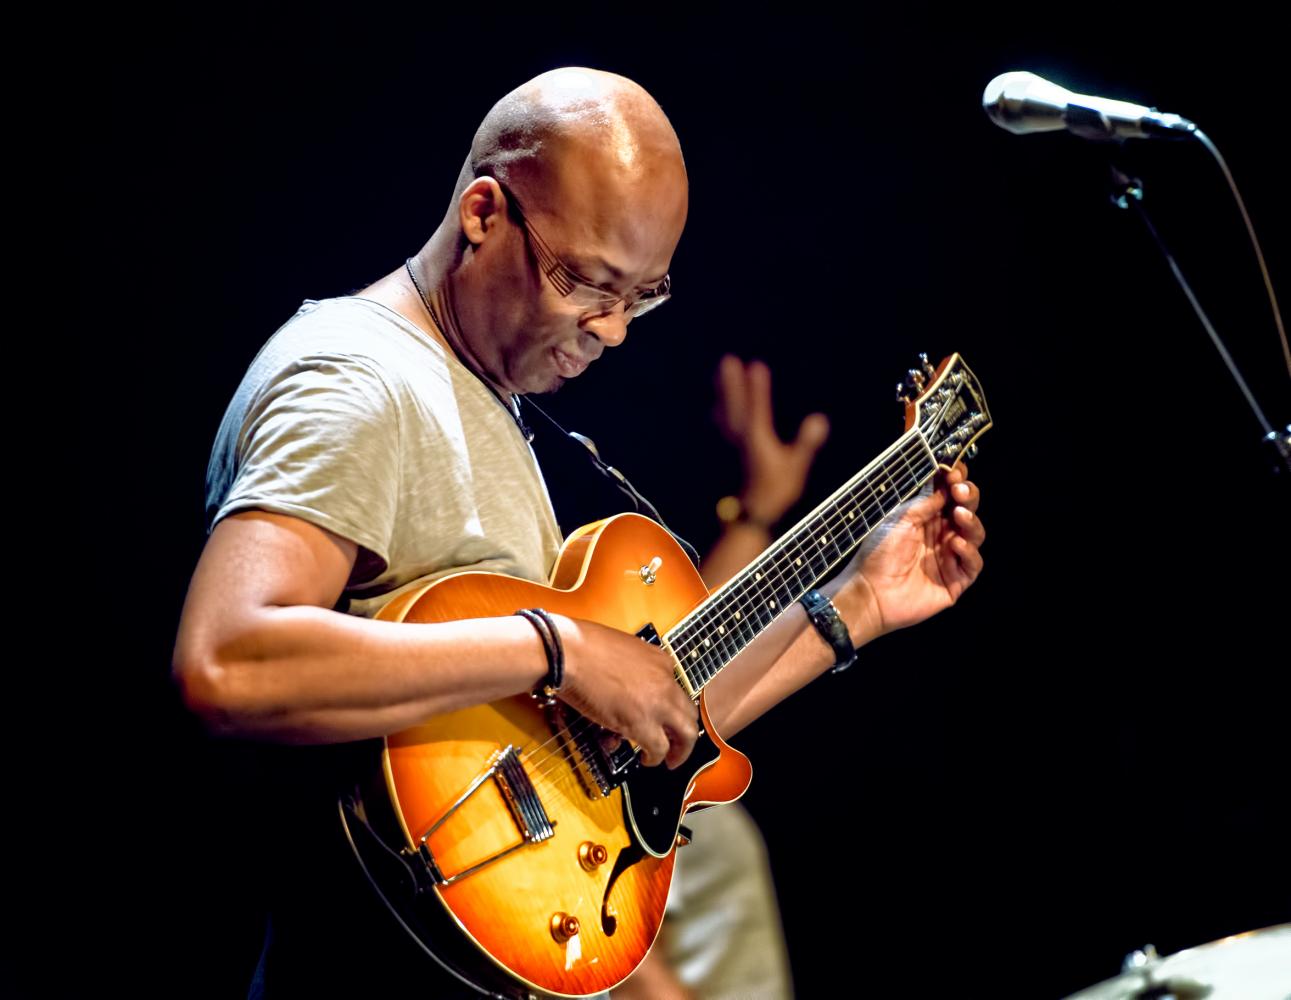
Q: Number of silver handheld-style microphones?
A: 1